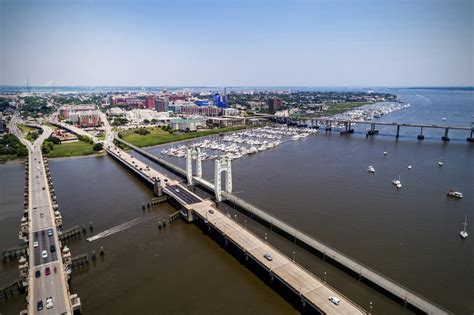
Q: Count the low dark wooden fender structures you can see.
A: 6